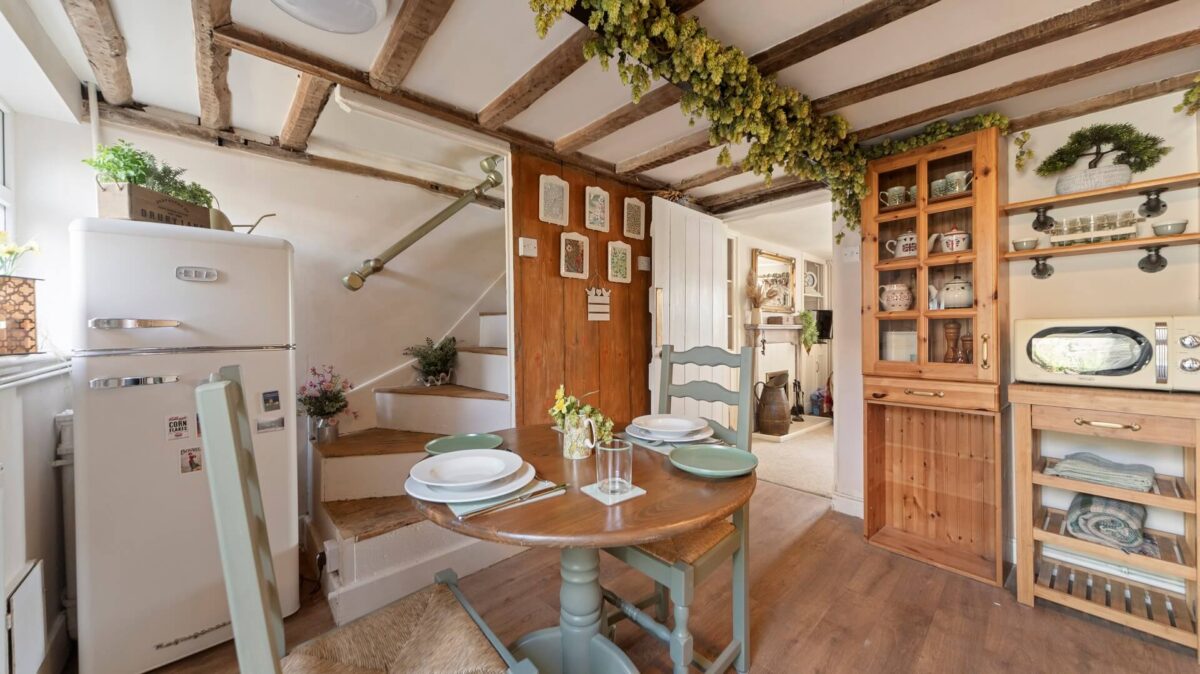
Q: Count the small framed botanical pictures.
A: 5